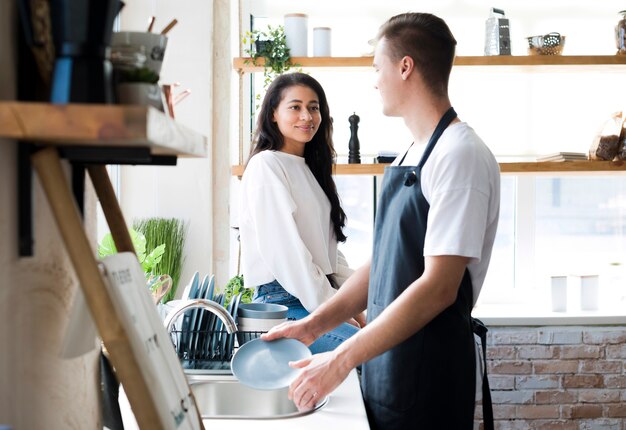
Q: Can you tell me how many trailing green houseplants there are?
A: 1